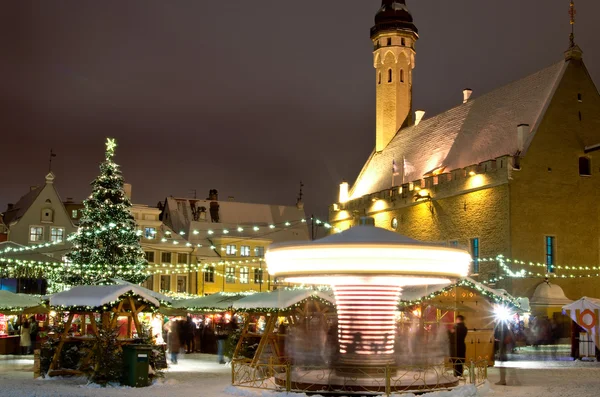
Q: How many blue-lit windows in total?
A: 2